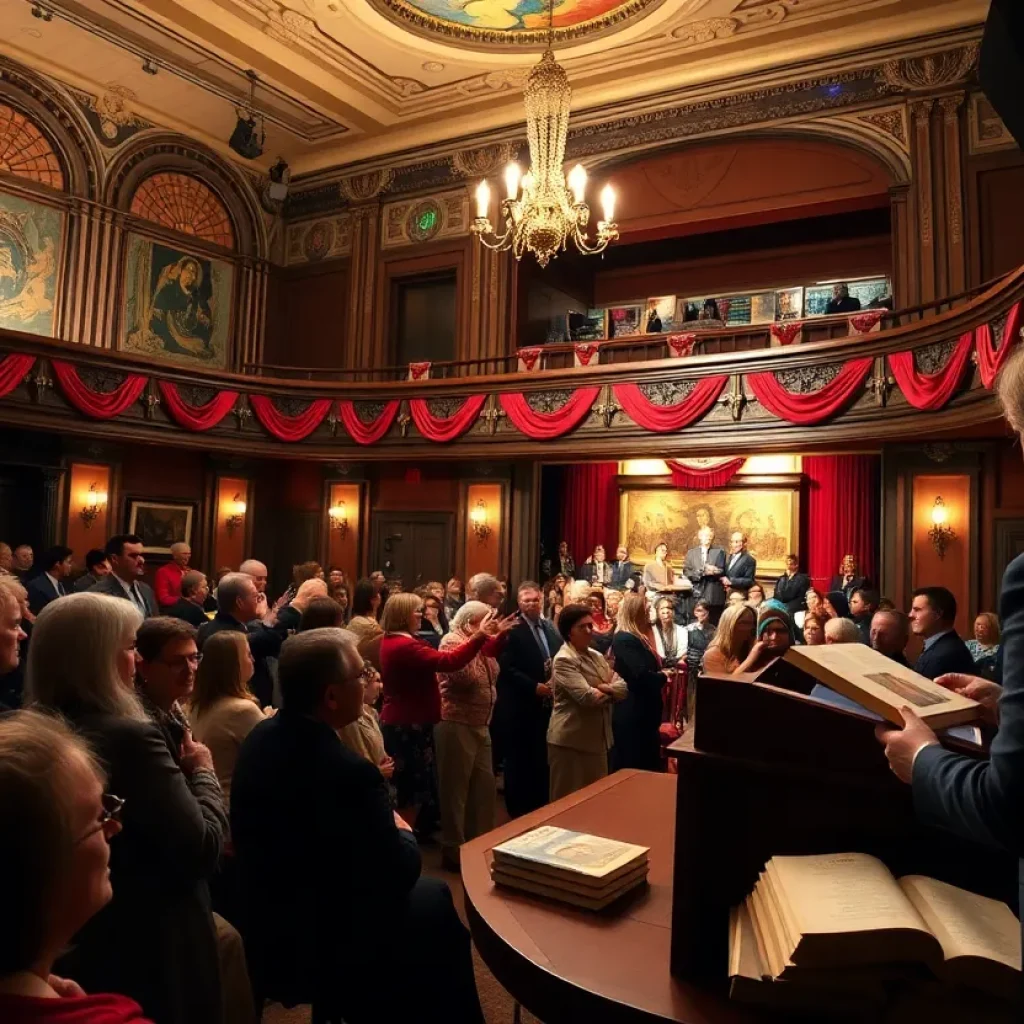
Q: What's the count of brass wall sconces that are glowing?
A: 5